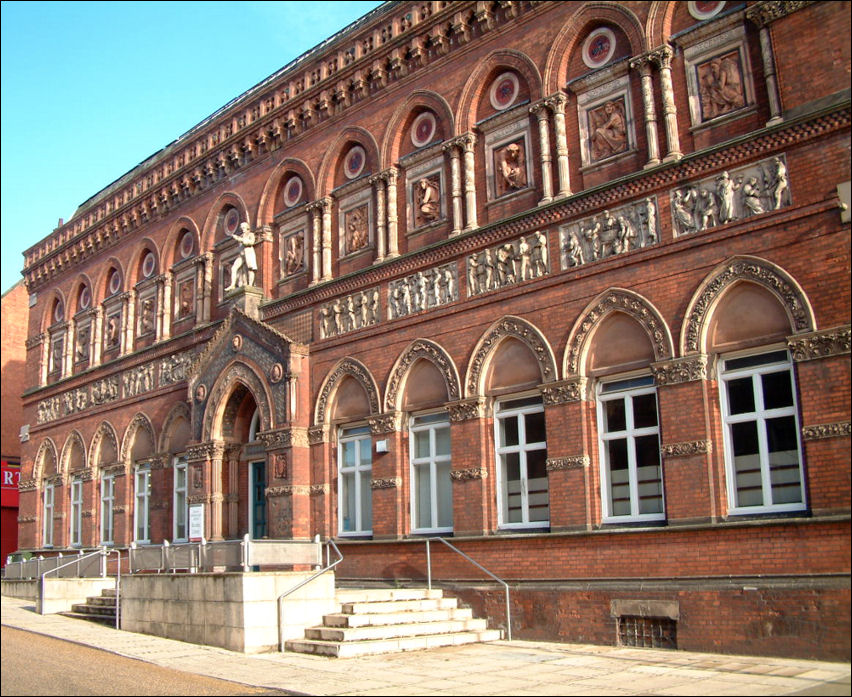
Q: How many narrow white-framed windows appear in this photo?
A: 10